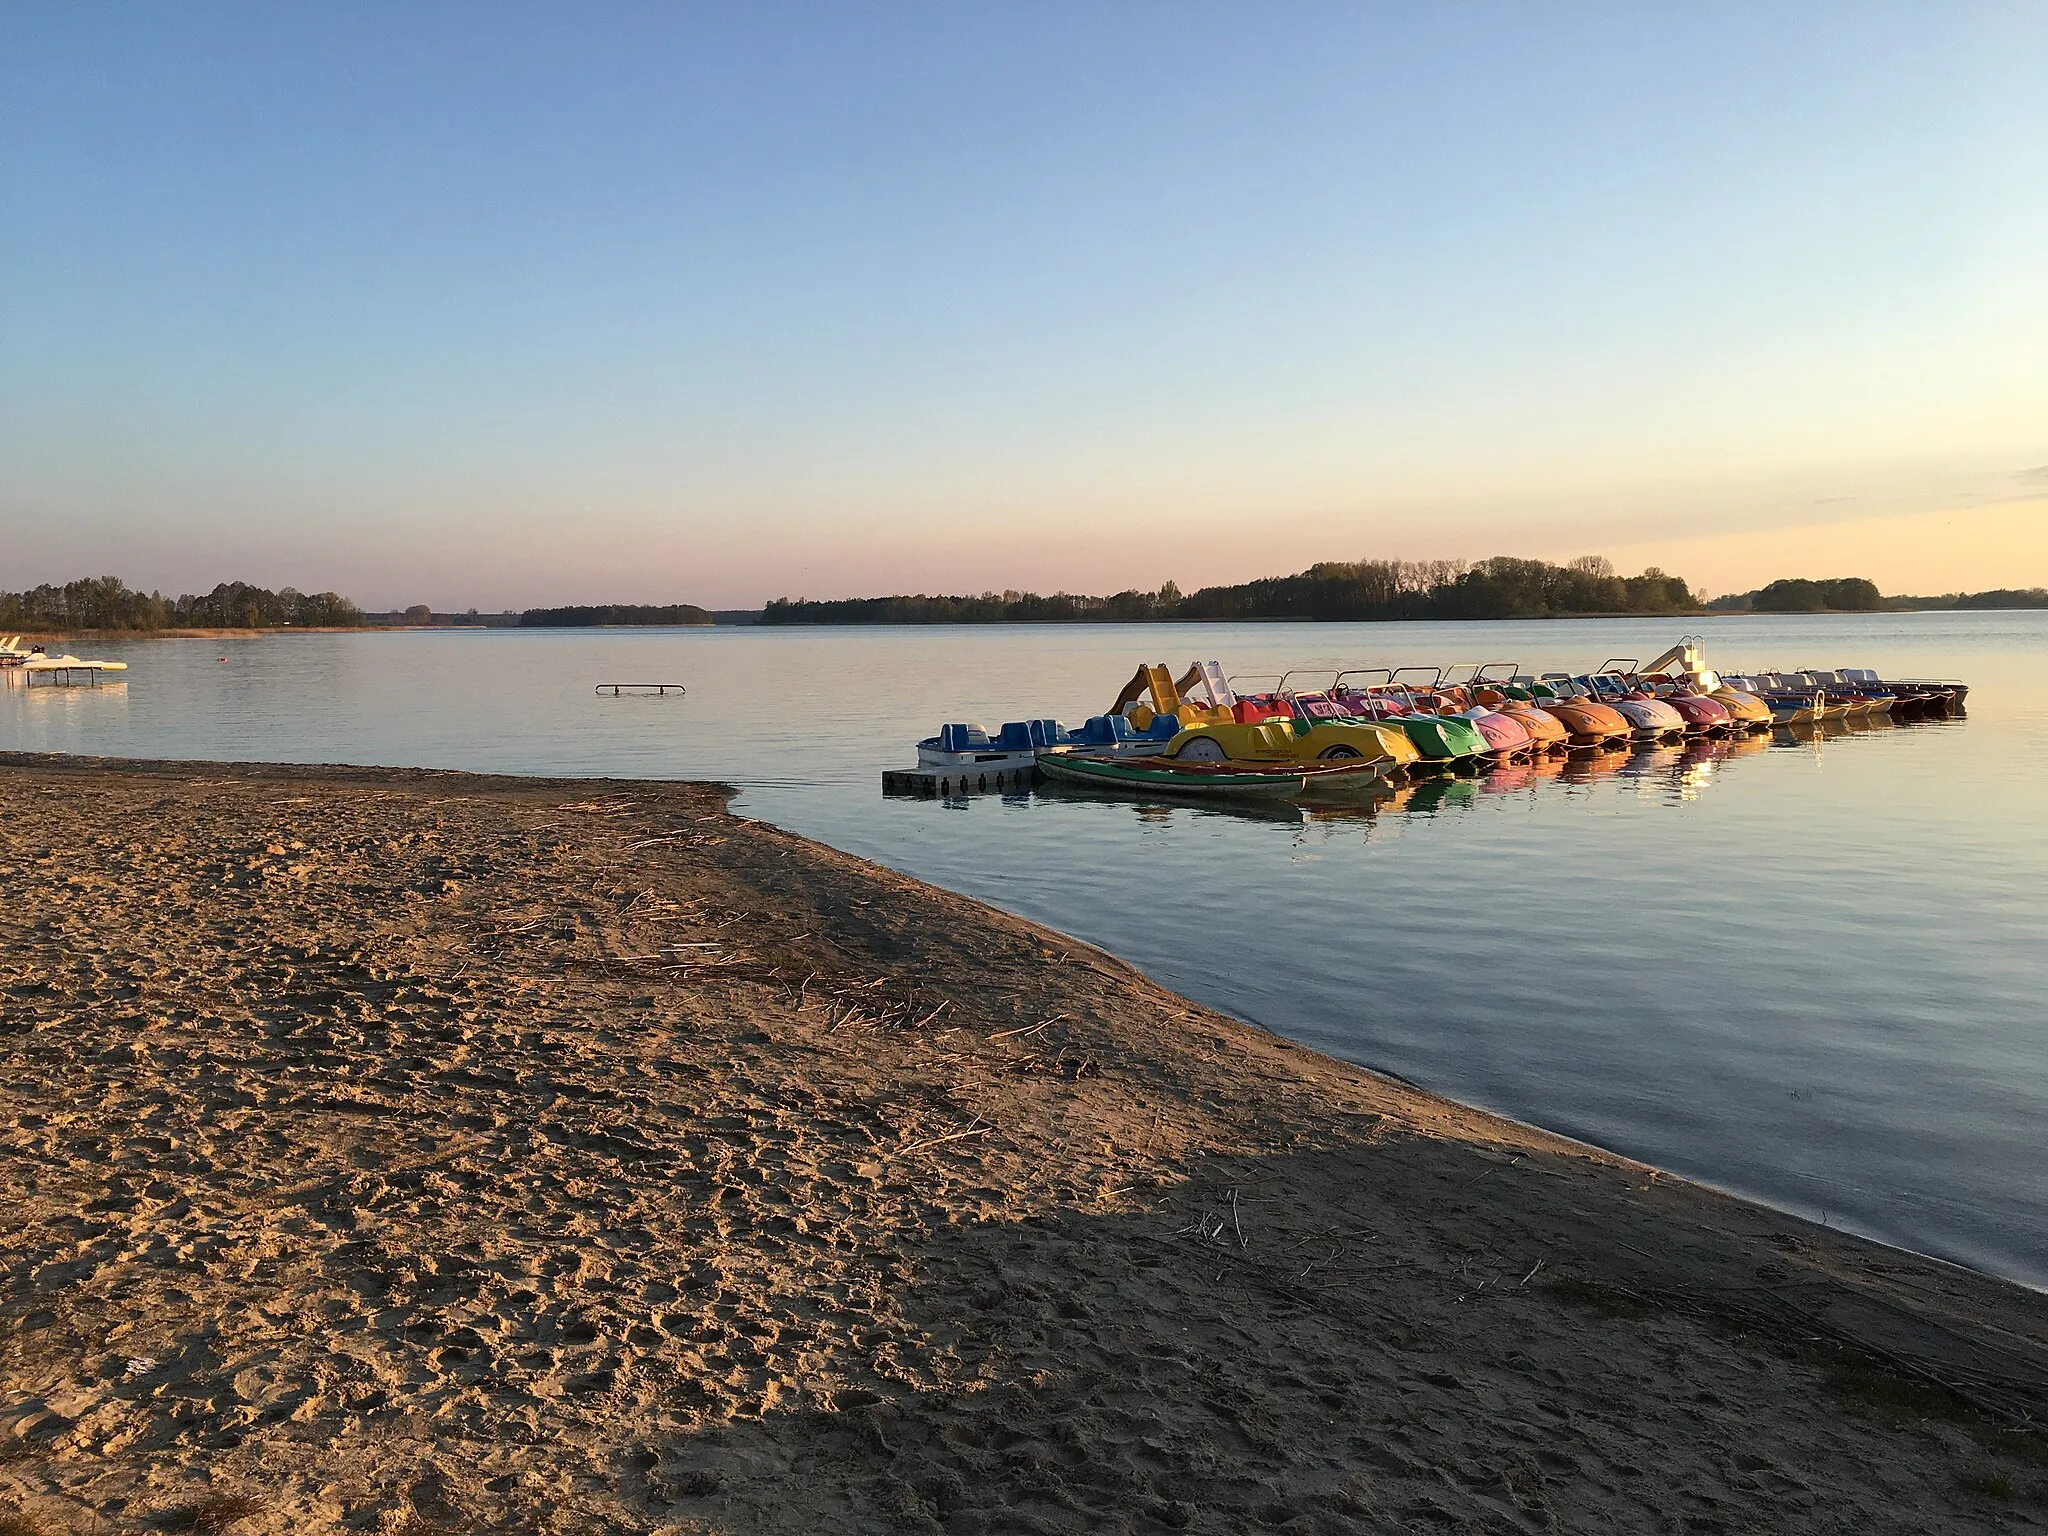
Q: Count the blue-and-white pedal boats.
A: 3